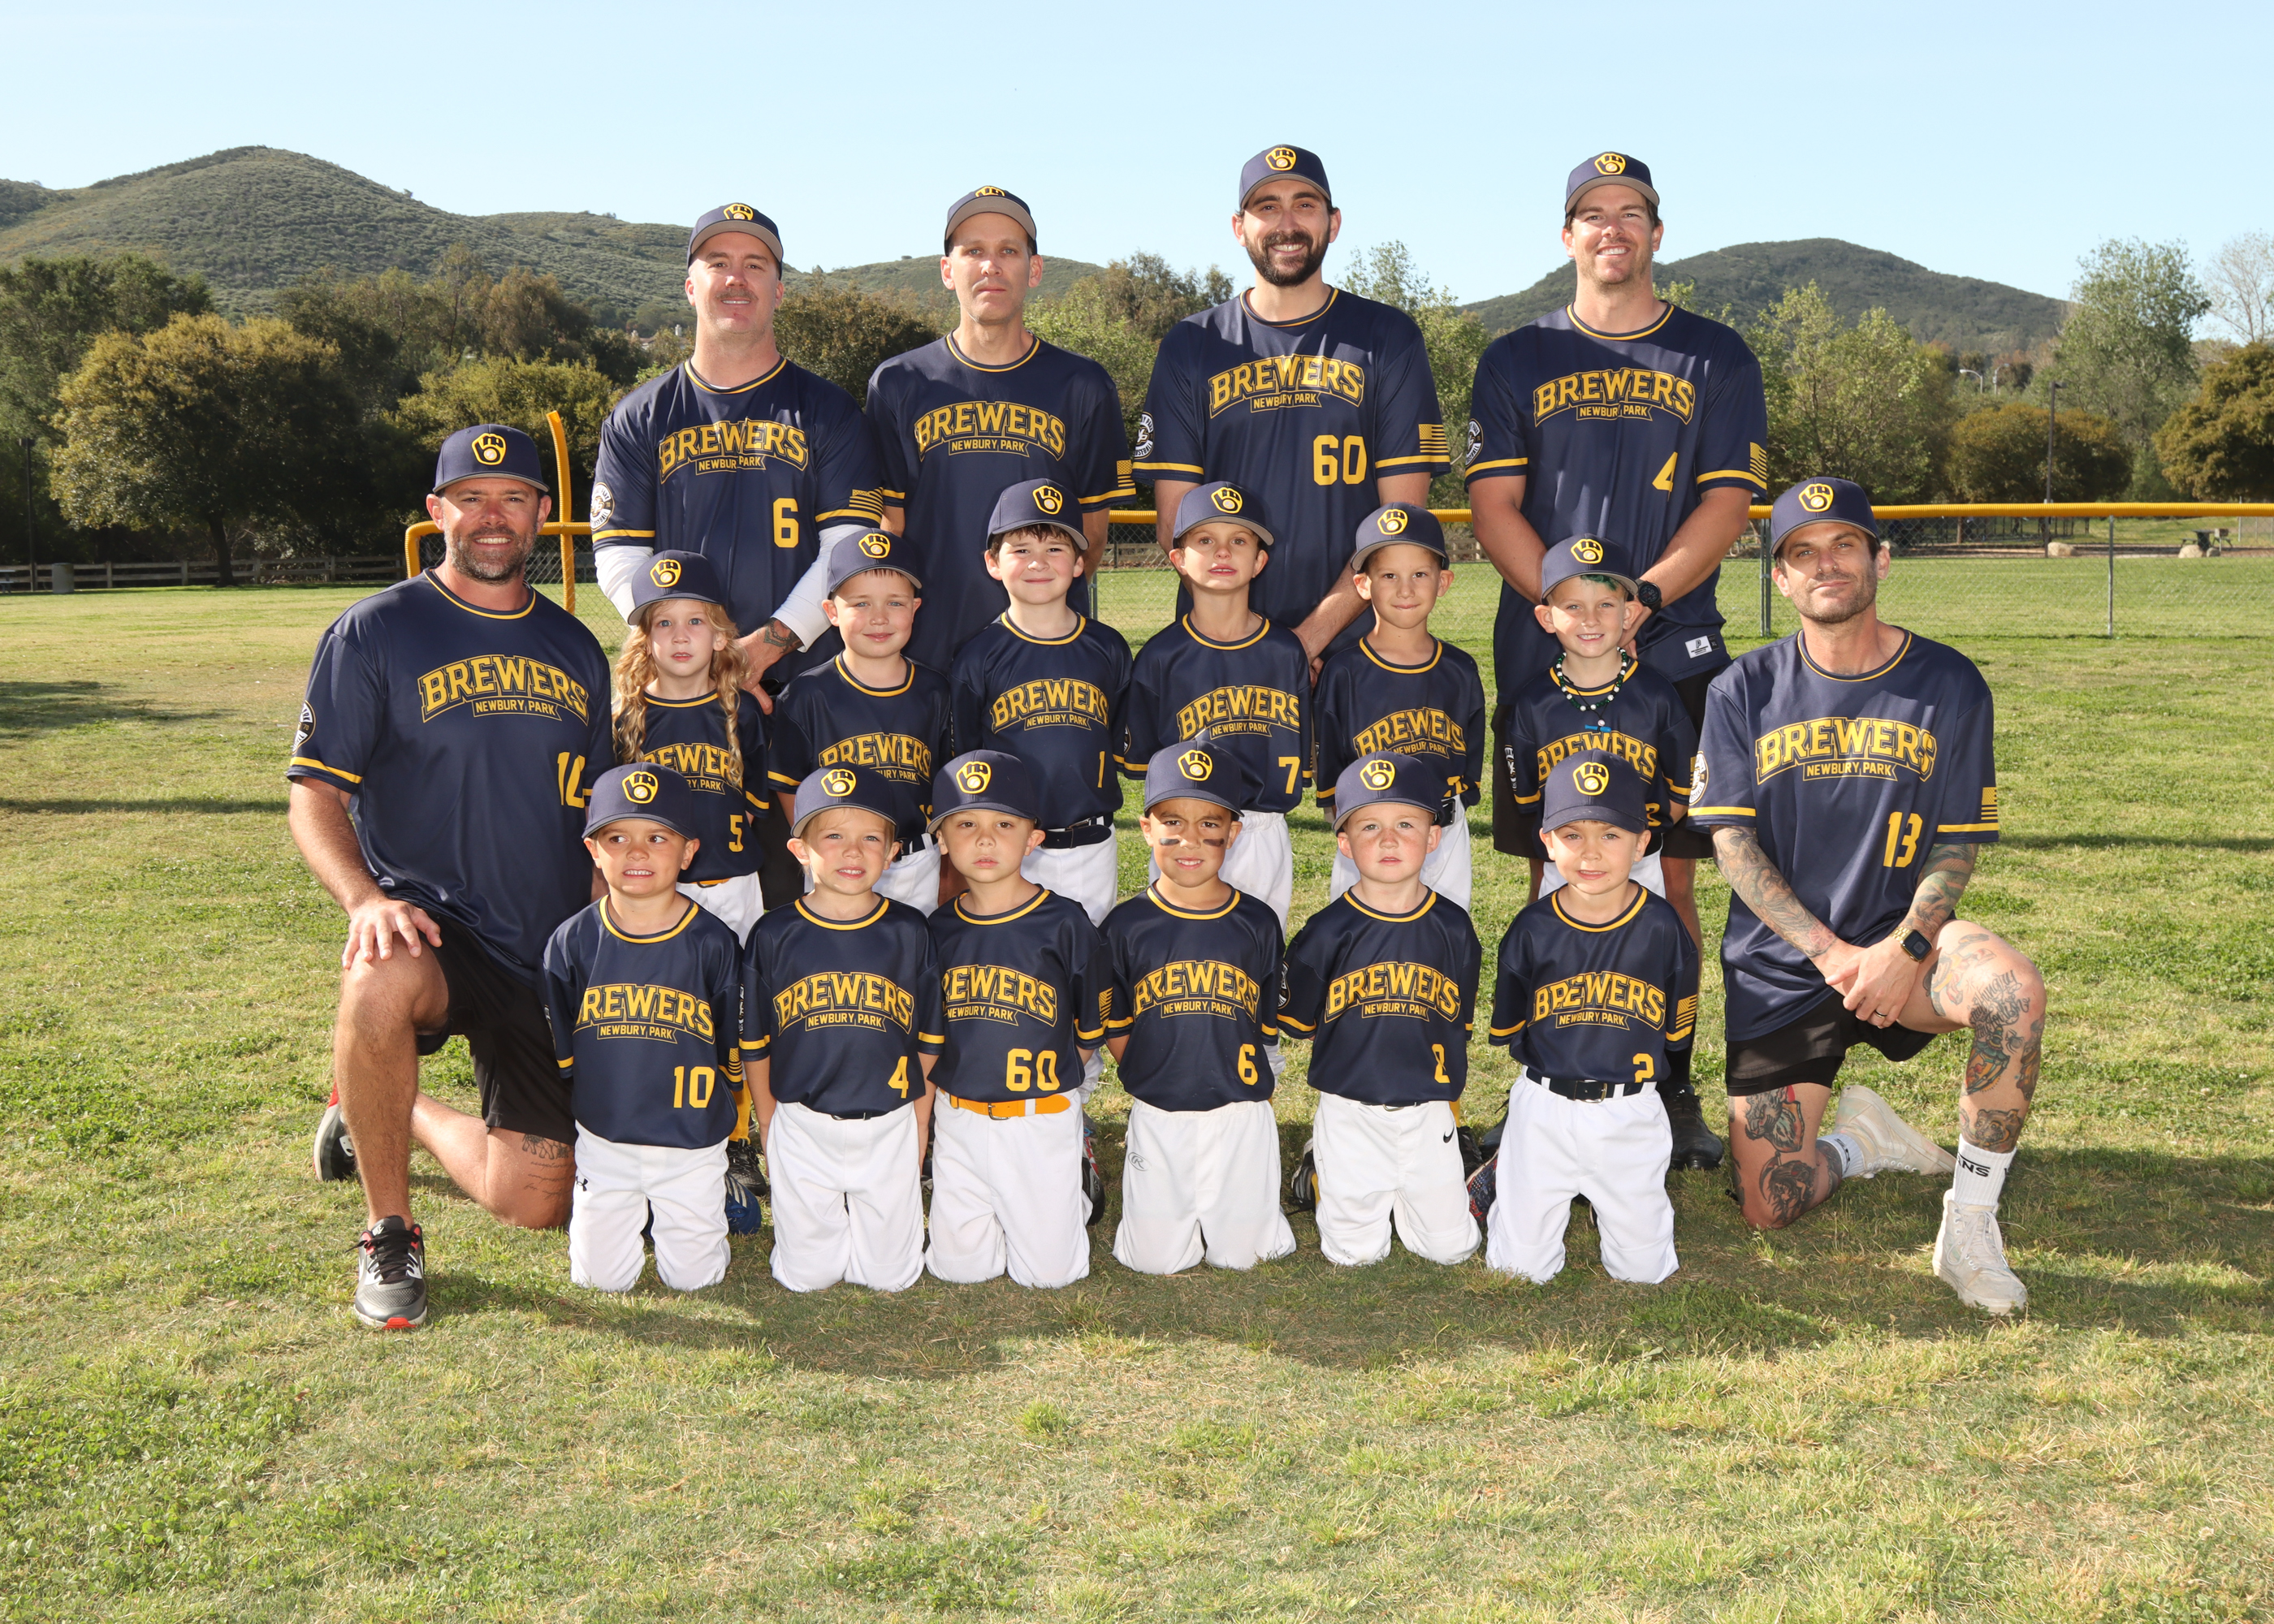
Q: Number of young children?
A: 12